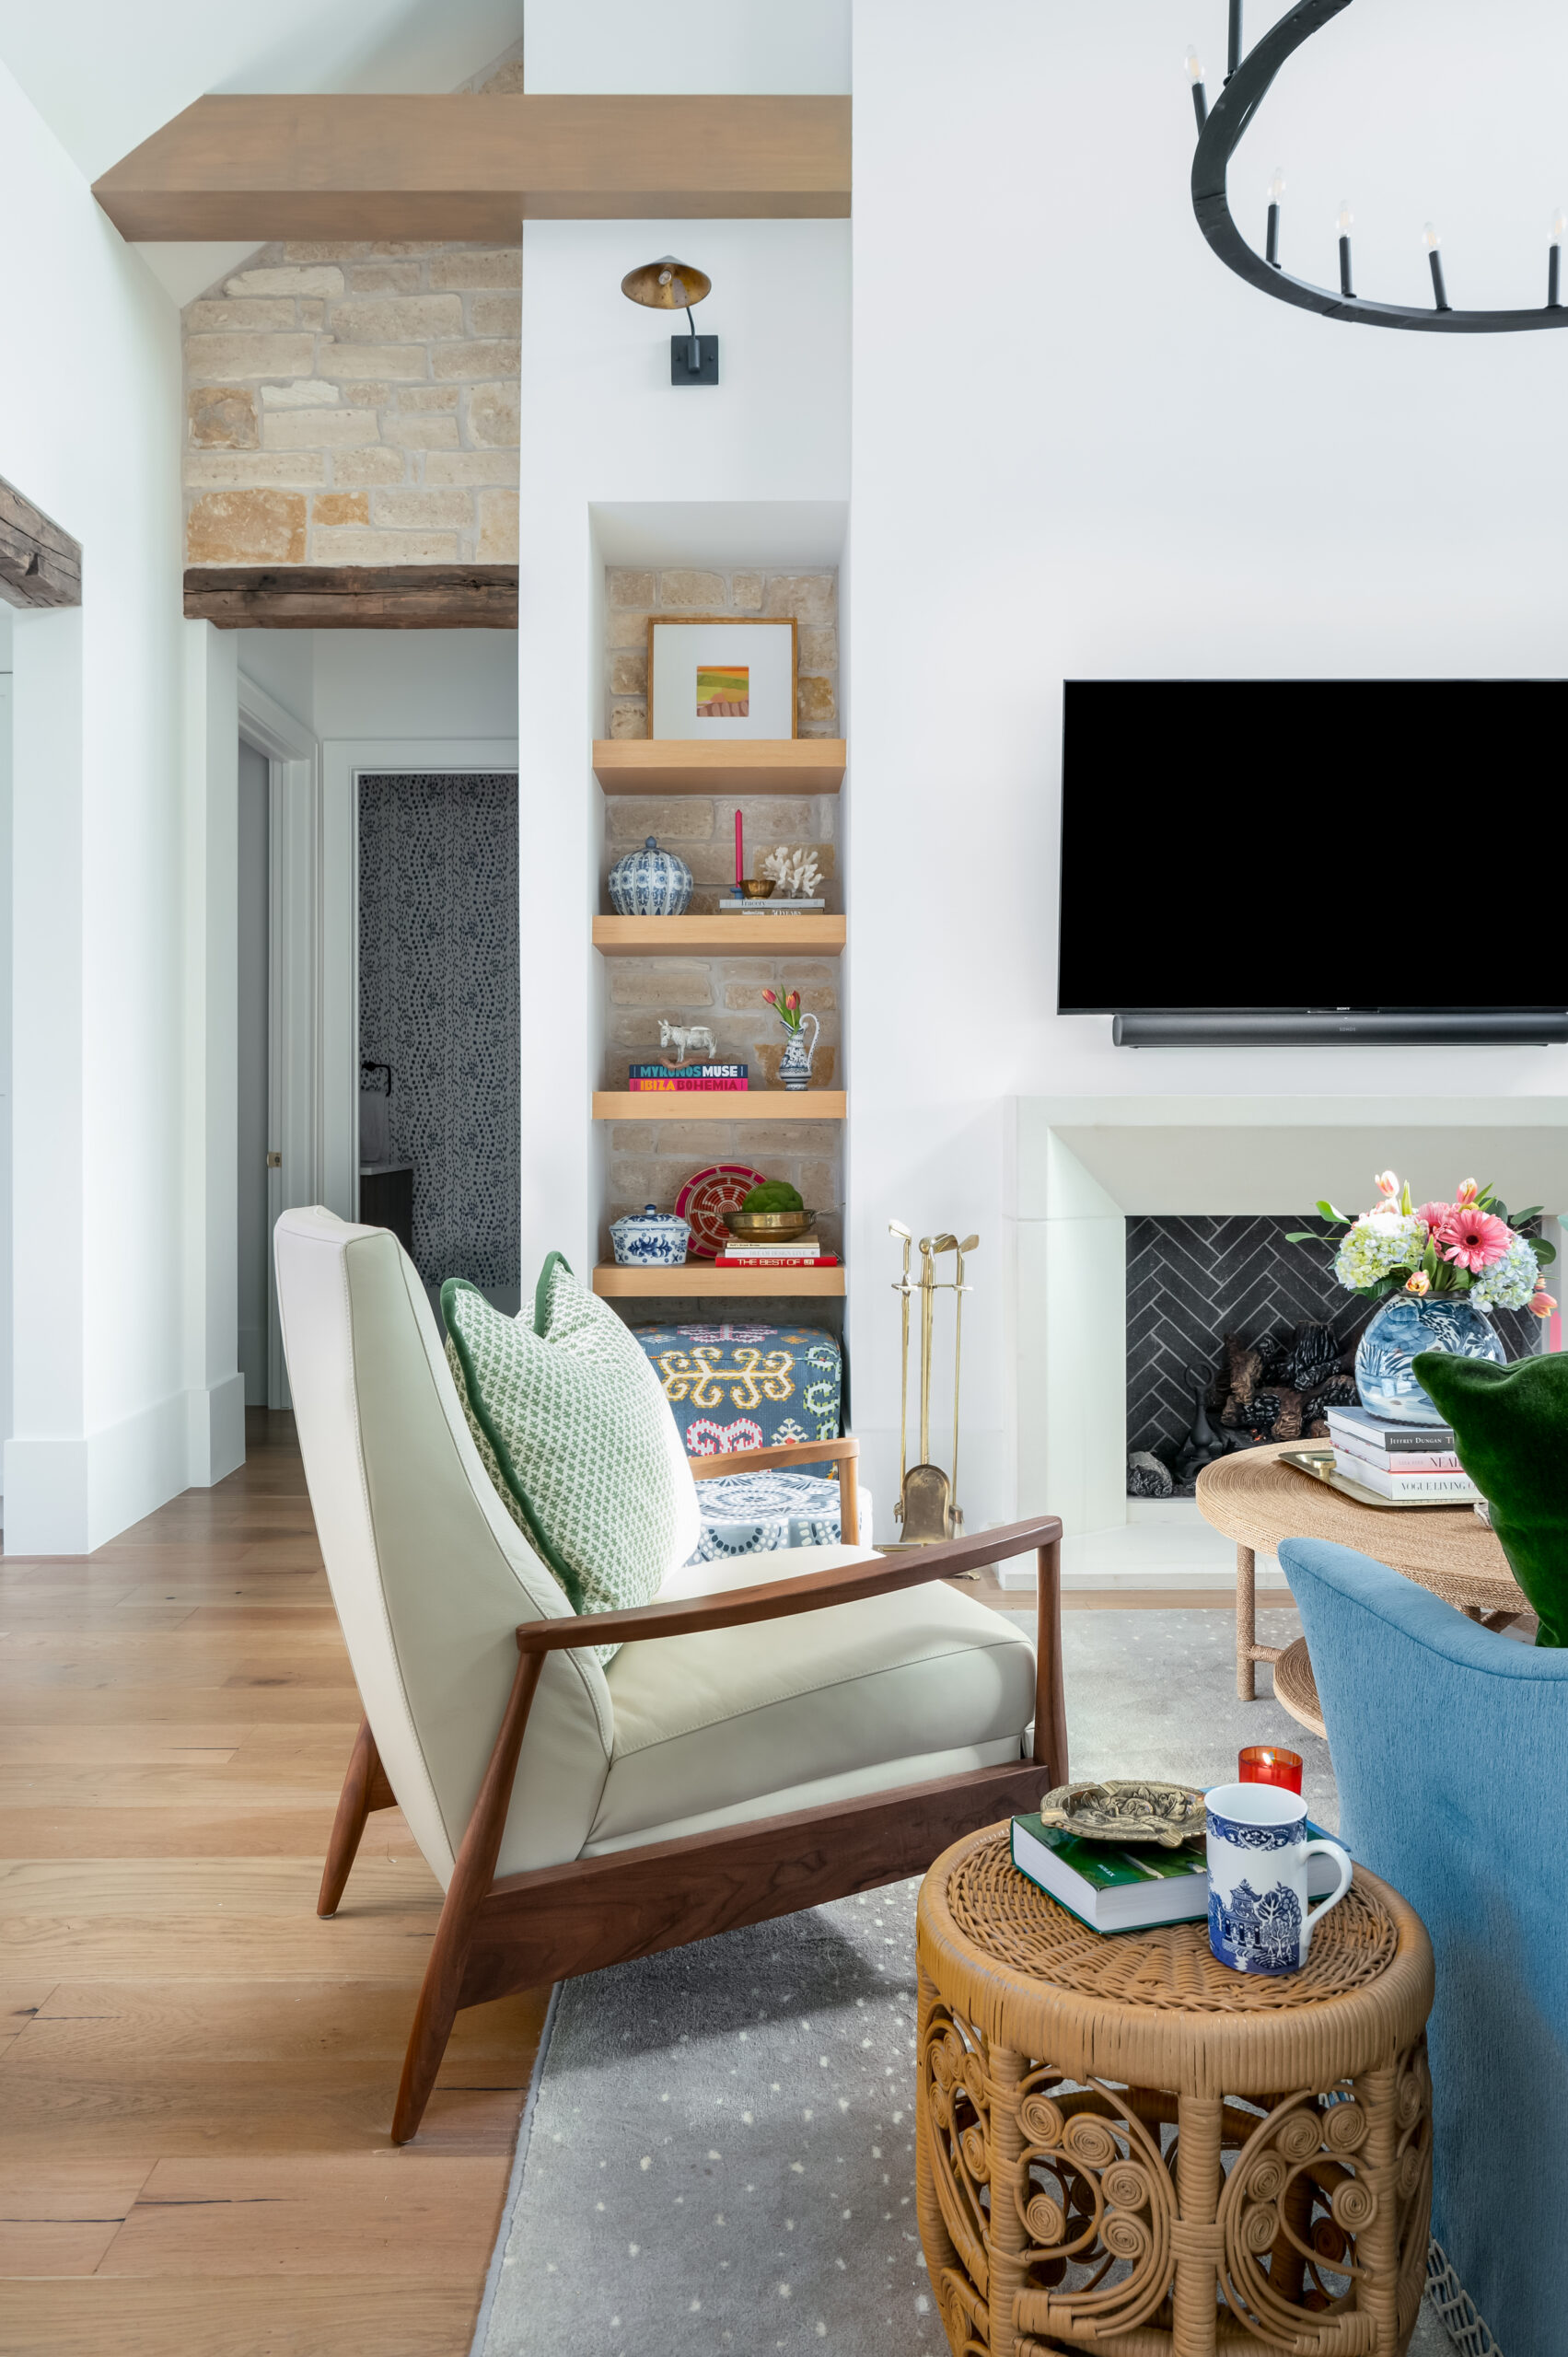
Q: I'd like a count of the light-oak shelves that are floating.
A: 4